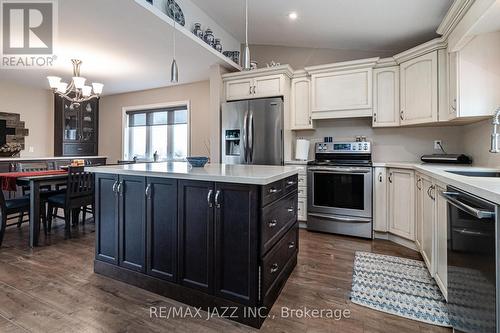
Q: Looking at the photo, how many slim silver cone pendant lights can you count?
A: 2